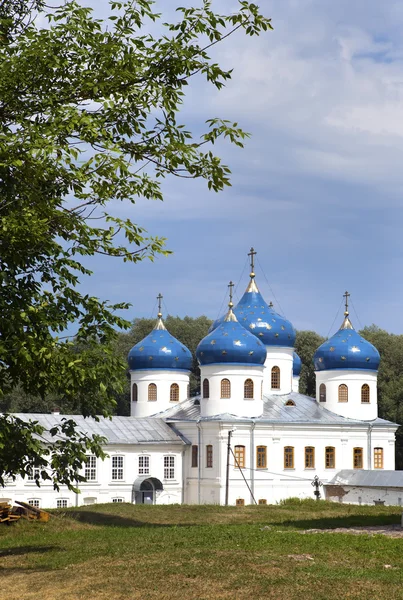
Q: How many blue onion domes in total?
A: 5